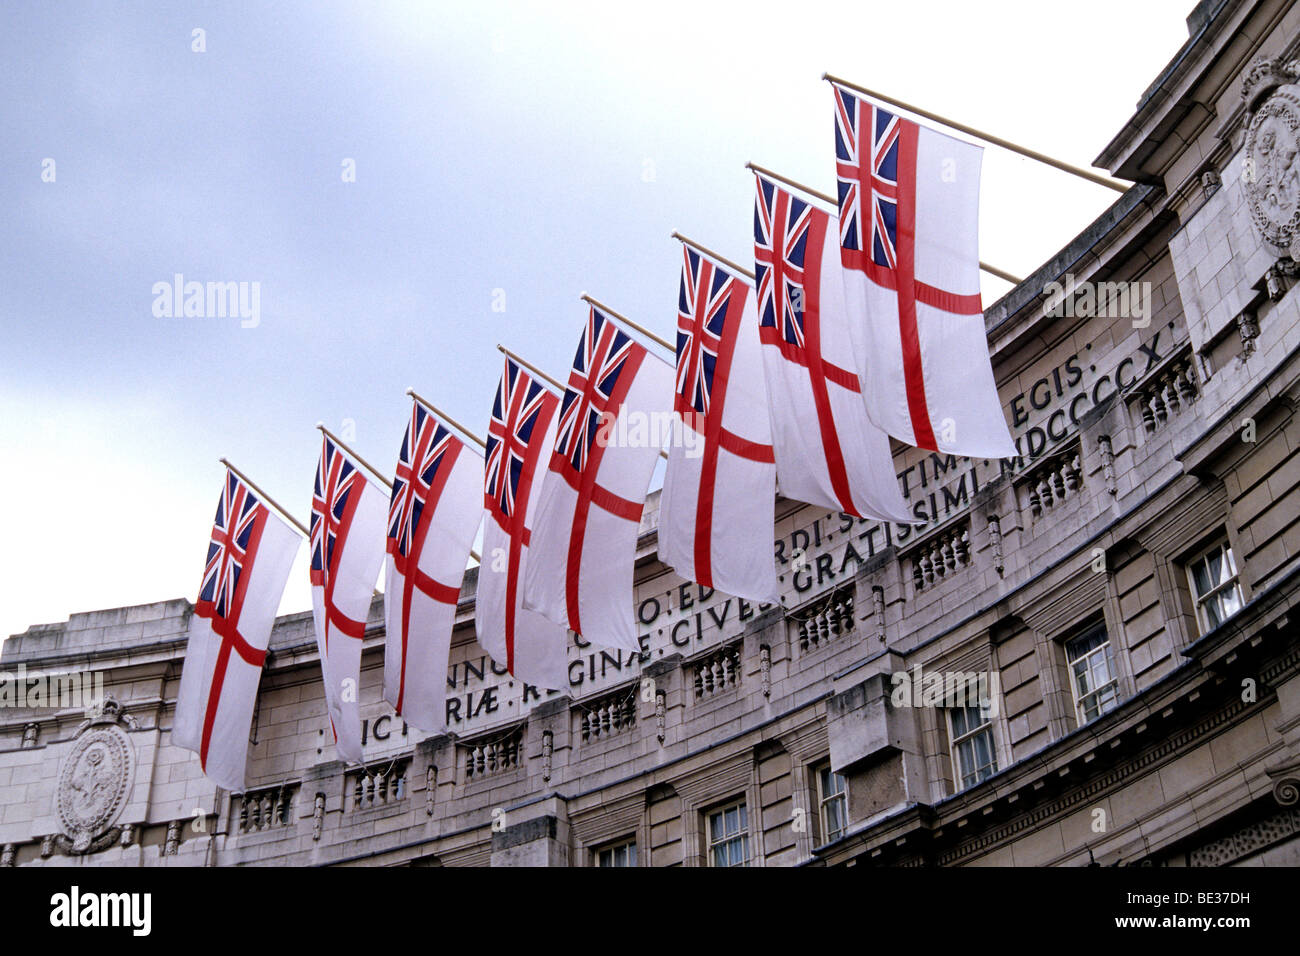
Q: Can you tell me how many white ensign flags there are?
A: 8